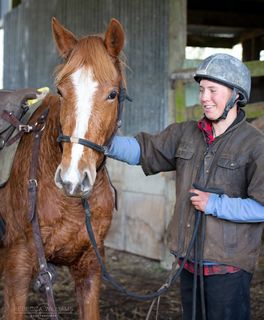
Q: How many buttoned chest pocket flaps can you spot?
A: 2